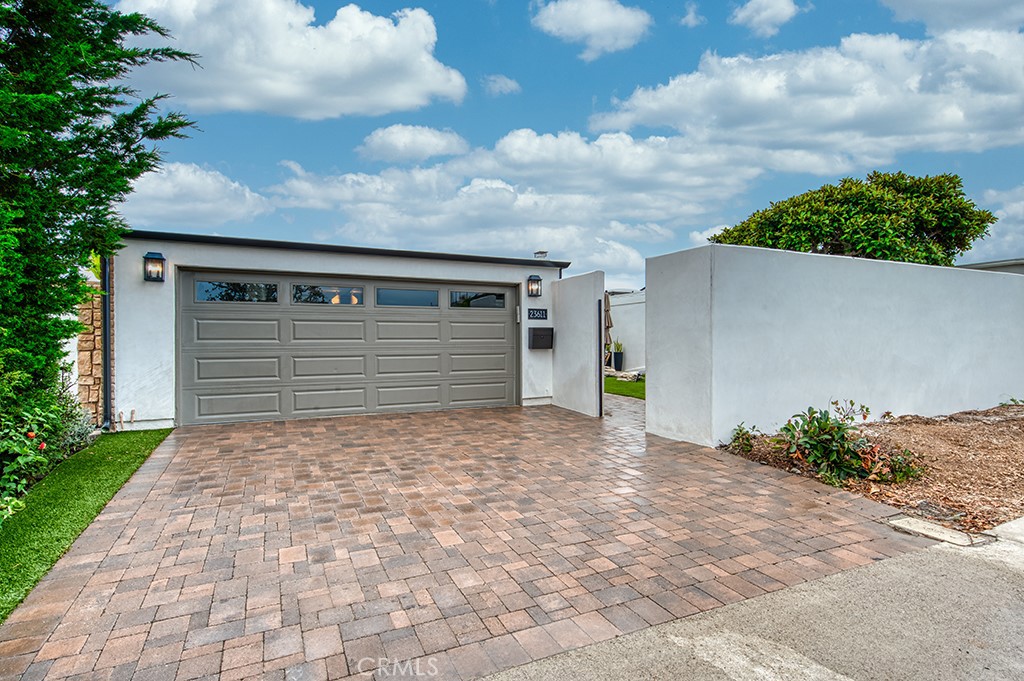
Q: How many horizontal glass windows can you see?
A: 4